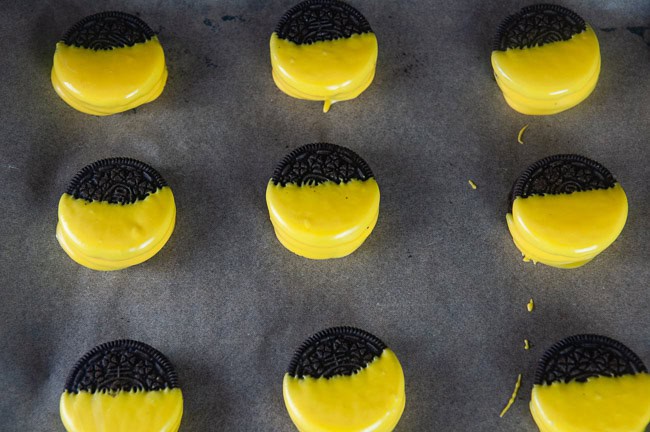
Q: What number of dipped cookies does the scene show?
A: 9